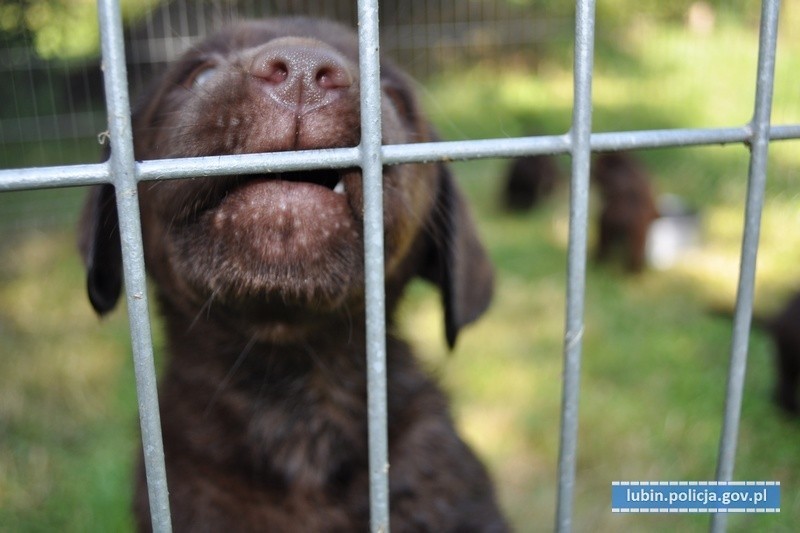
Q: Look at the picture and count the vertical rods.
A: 4